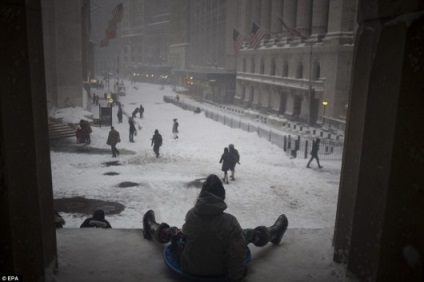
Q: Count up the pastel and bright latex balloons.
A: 0